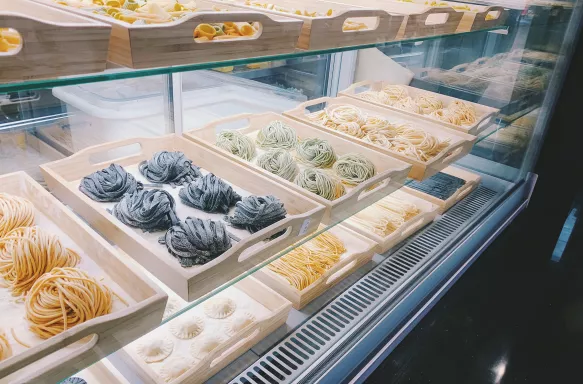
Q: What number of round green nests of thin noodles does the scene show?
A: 6